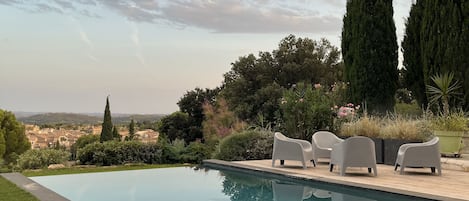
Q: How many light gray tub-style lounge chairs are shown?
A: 4